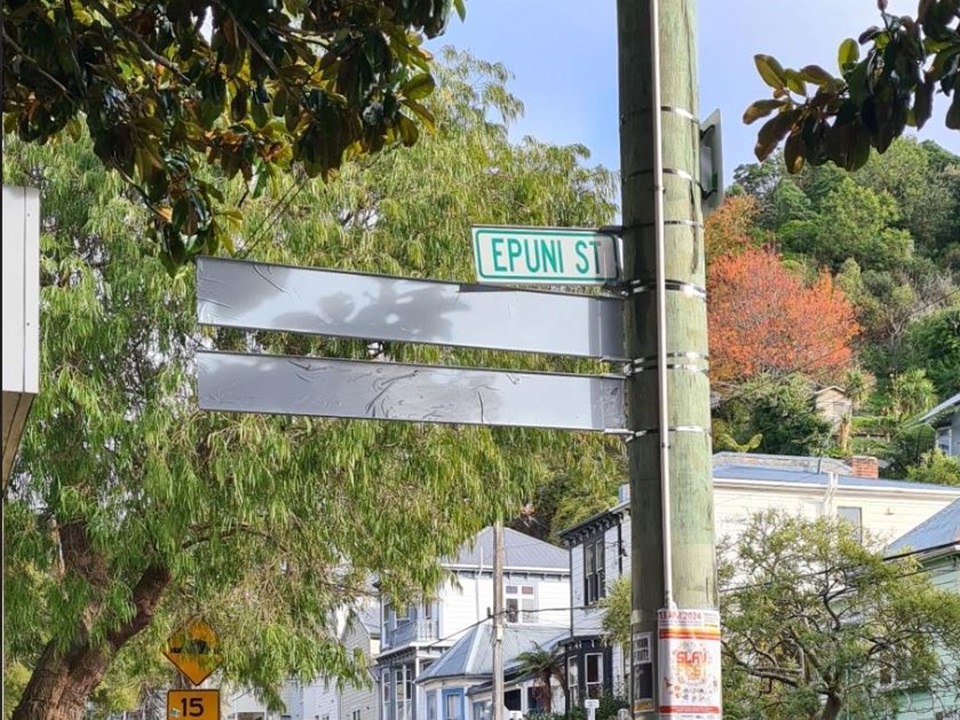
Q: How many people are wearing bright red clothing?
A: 0